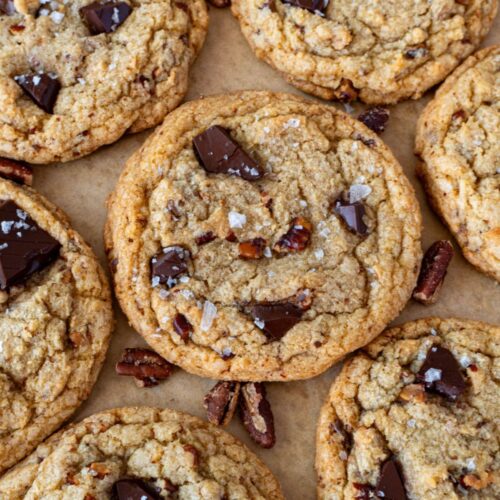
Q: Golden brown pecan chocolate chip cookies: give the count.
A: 7